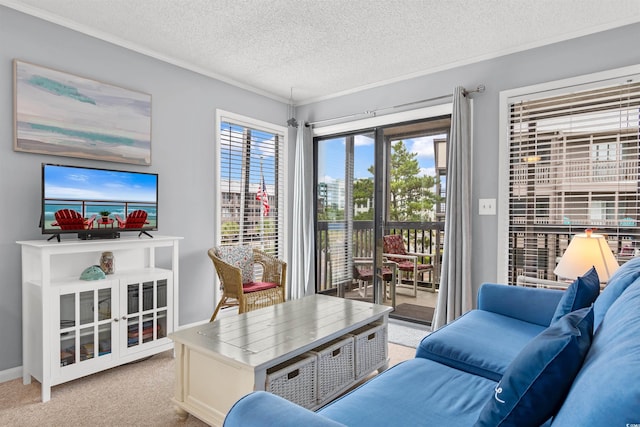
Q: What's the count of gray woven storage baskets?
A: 3